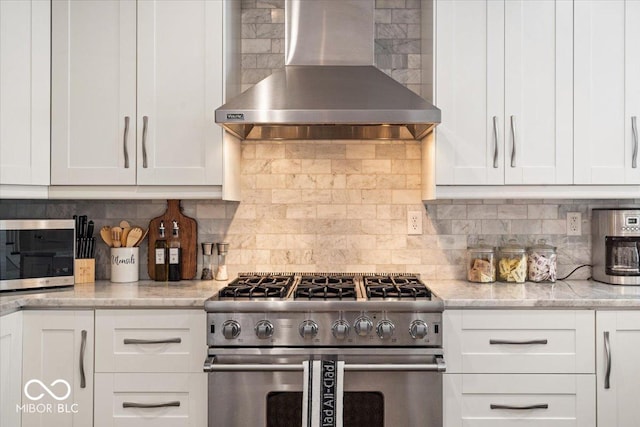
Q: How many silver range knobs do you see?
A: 7